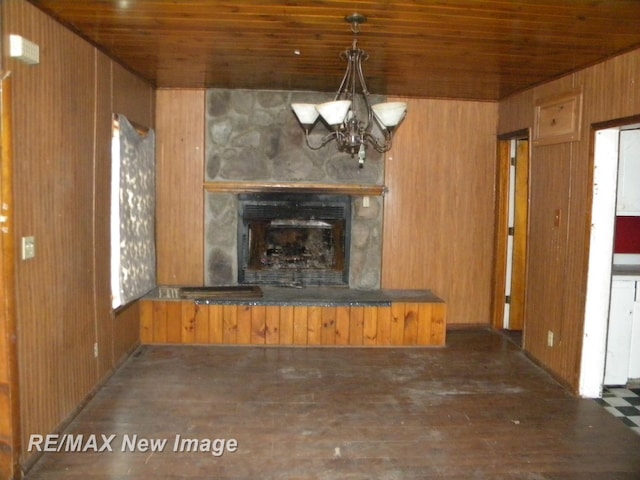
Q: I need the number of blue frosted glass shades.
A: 0